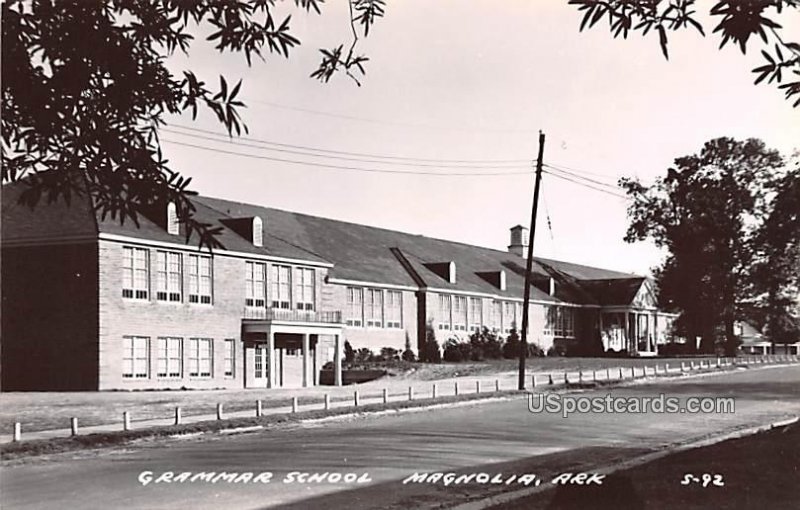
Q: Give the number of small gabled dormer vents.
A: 5